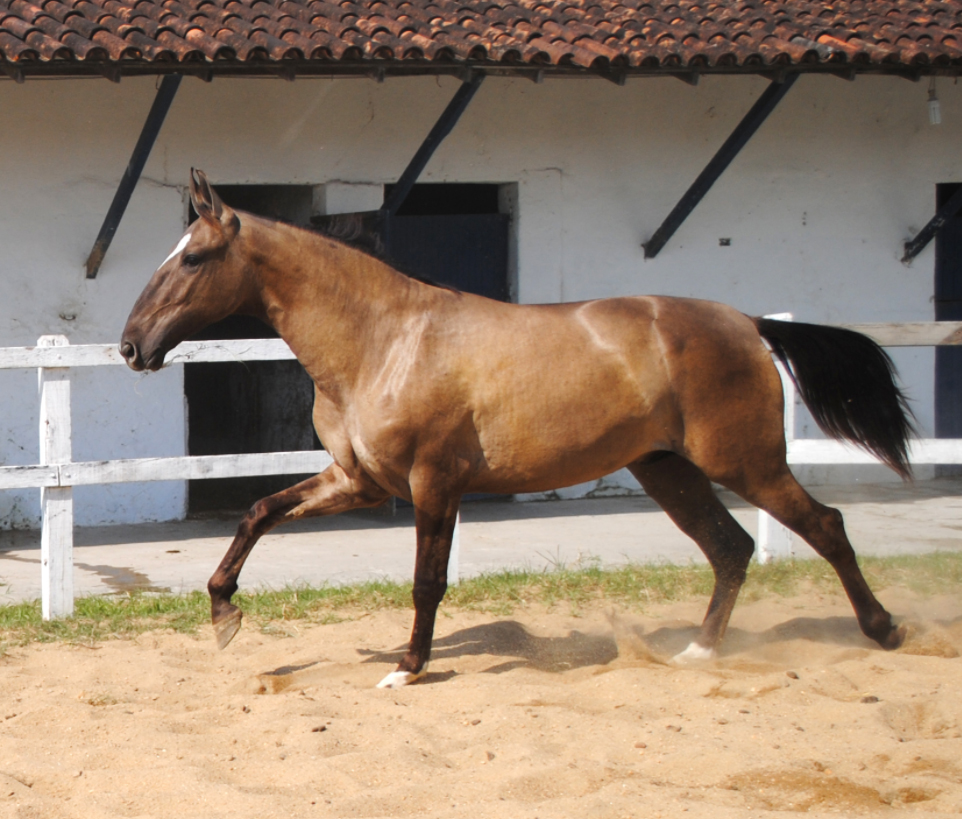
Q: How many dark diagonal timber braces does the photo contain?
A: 4